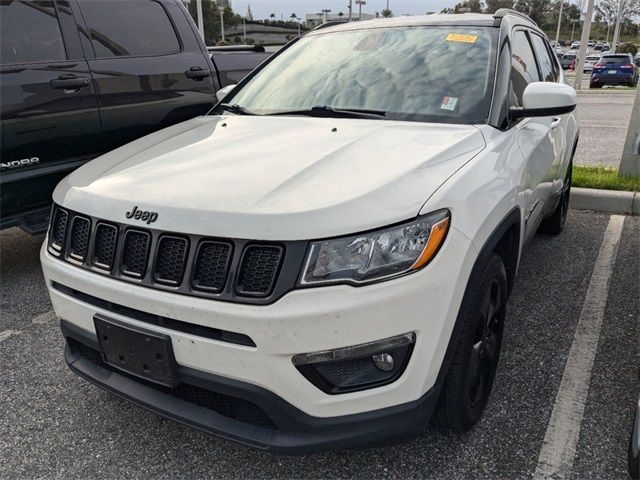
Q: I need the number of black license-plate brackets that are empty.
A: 1